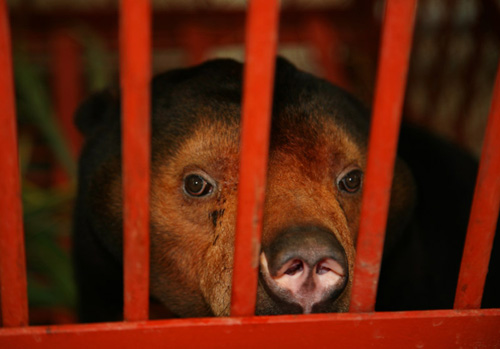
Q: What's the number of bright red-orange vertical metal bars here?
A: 5